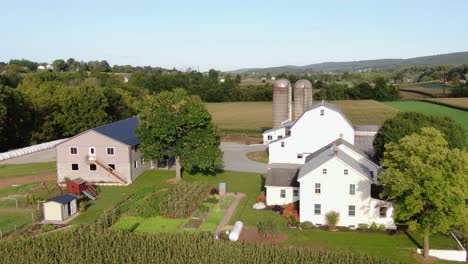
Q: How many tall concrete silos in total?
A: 2